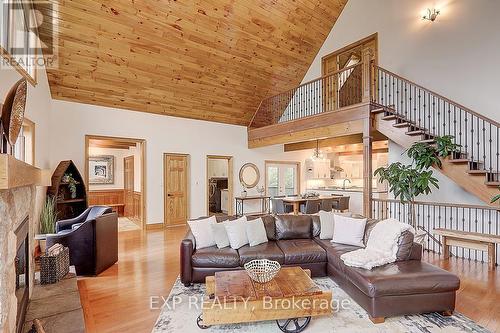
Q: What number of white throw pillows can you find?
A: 6